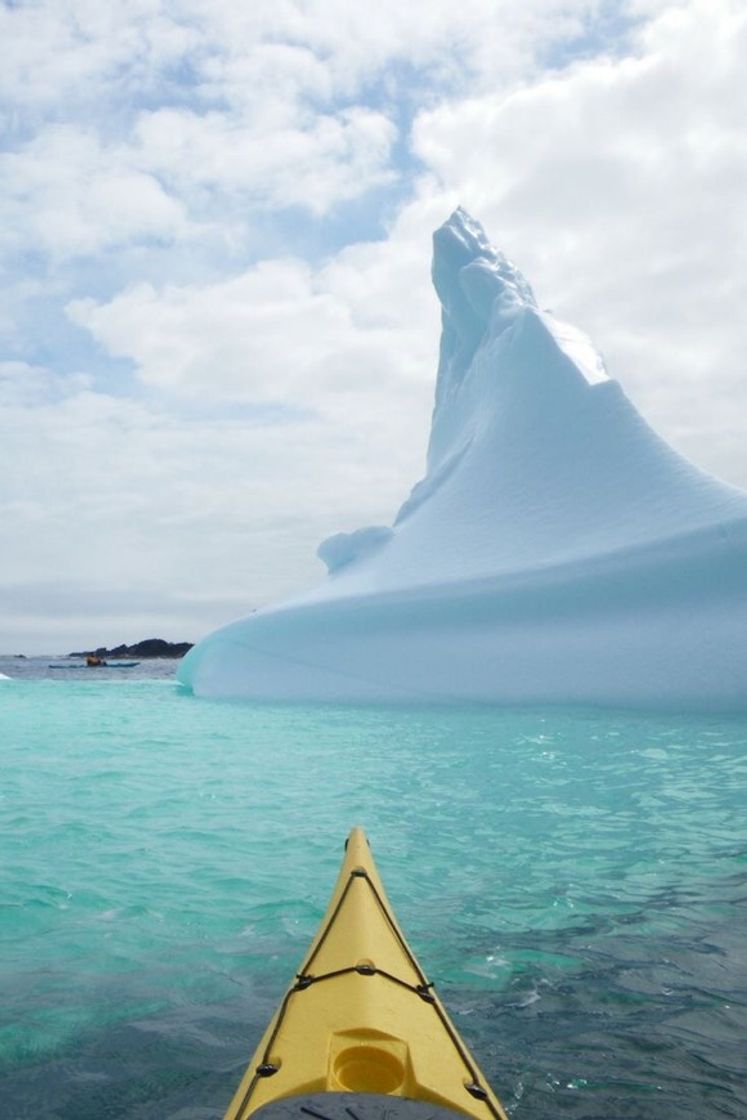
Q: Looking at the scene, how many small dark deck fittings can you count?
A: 6